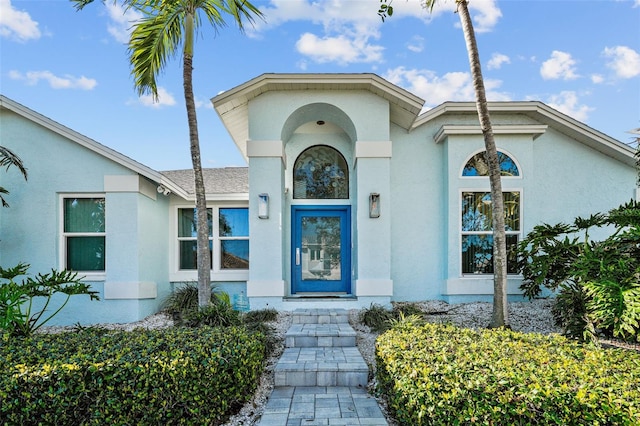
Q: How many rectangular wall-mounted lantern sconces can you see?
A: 2